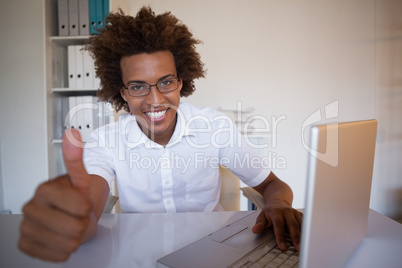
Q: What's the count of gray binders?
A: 3